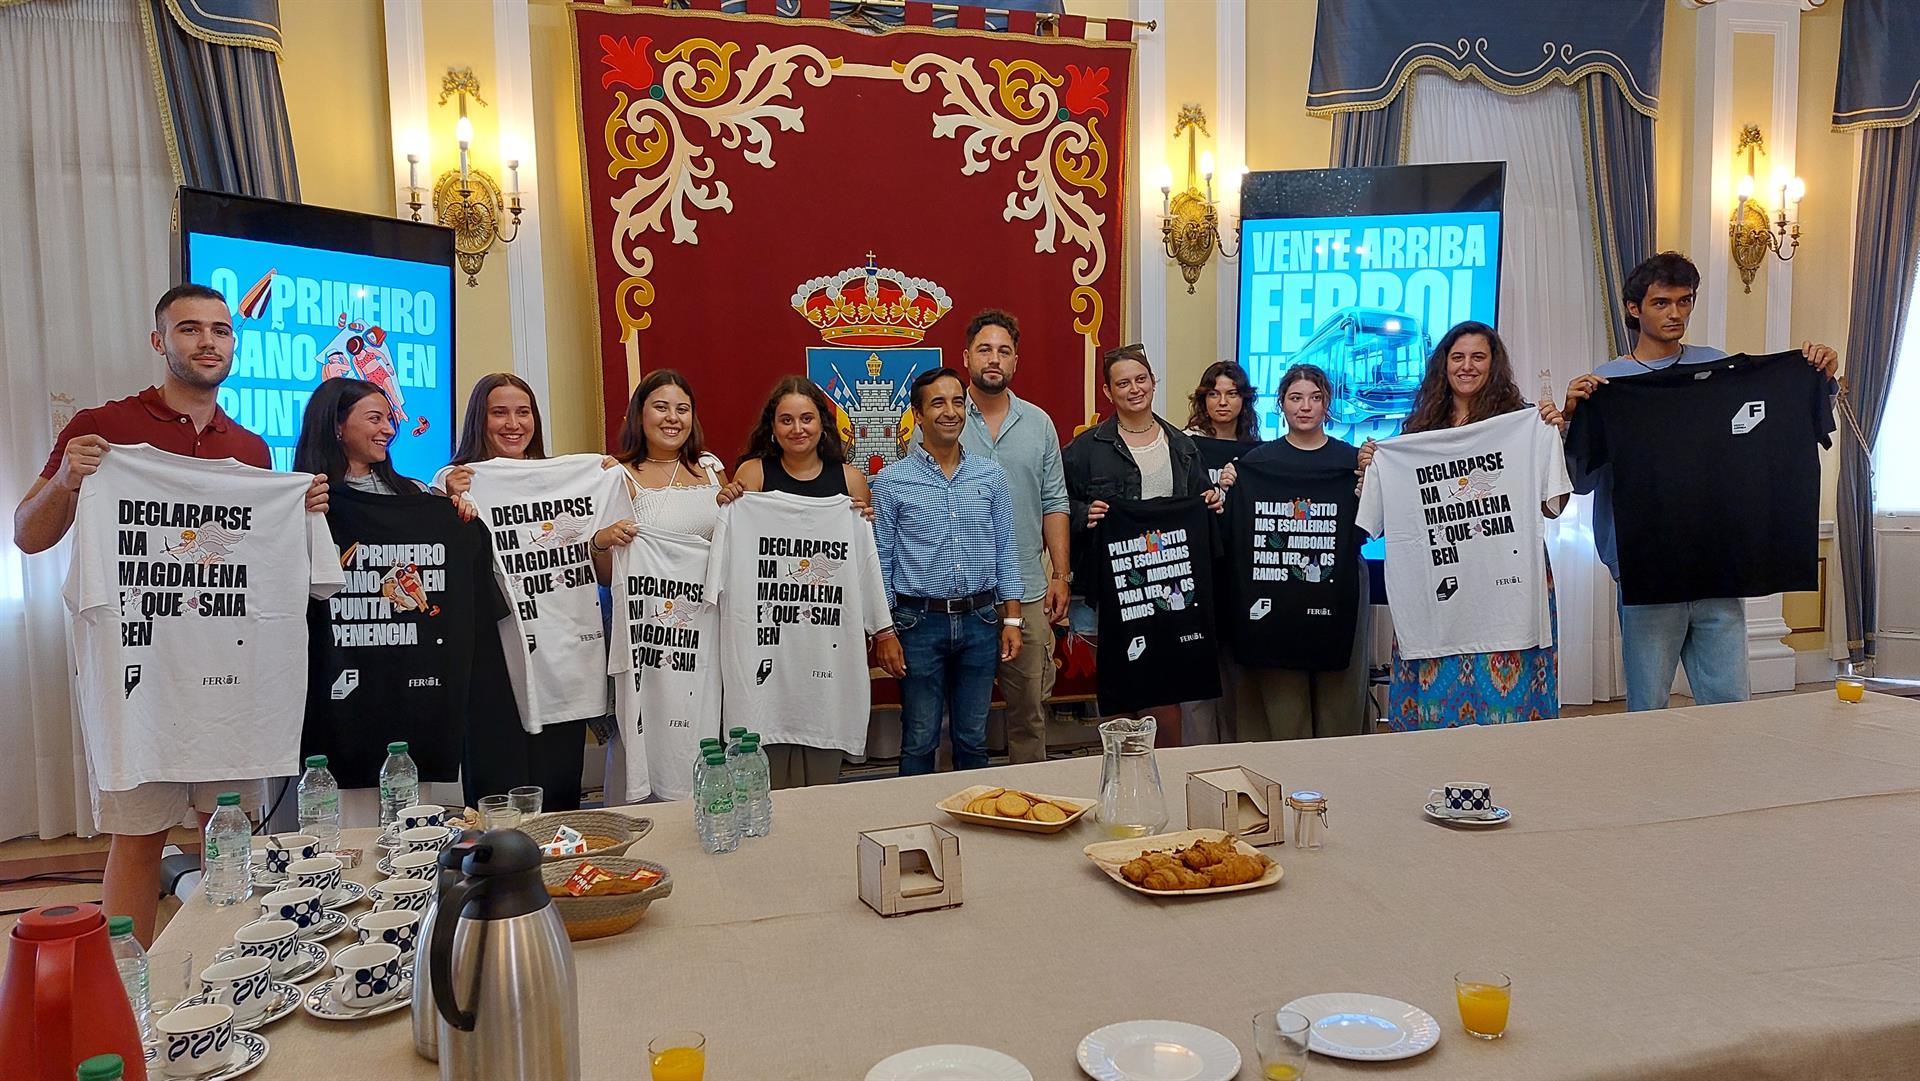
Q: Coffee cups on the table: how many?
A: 13